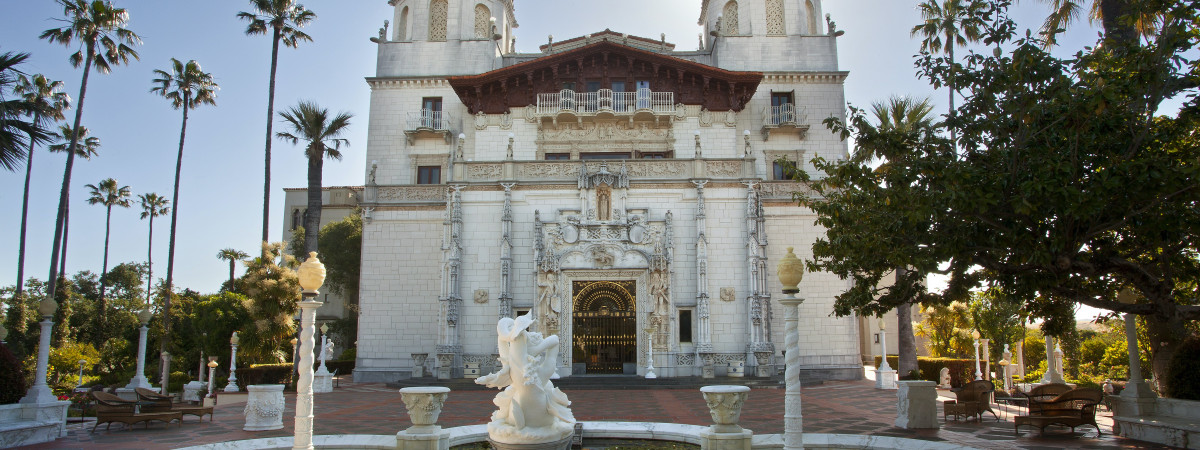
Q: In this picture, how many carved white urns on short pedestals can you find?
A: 2